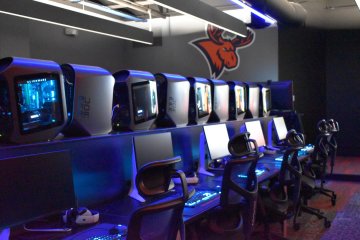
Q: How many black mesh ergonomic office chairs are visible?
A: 5